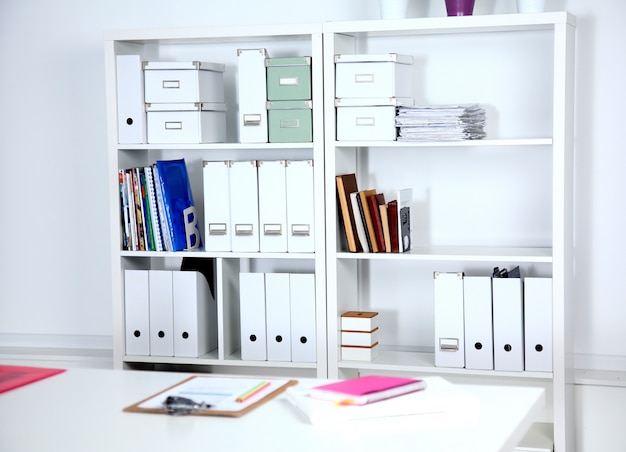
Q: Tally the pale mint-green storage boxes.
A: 2